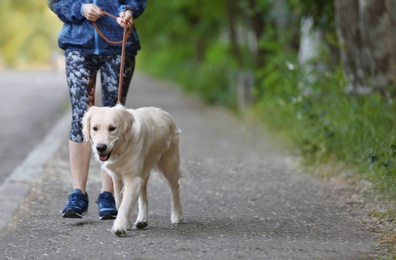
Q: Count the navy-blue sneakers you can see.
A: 2